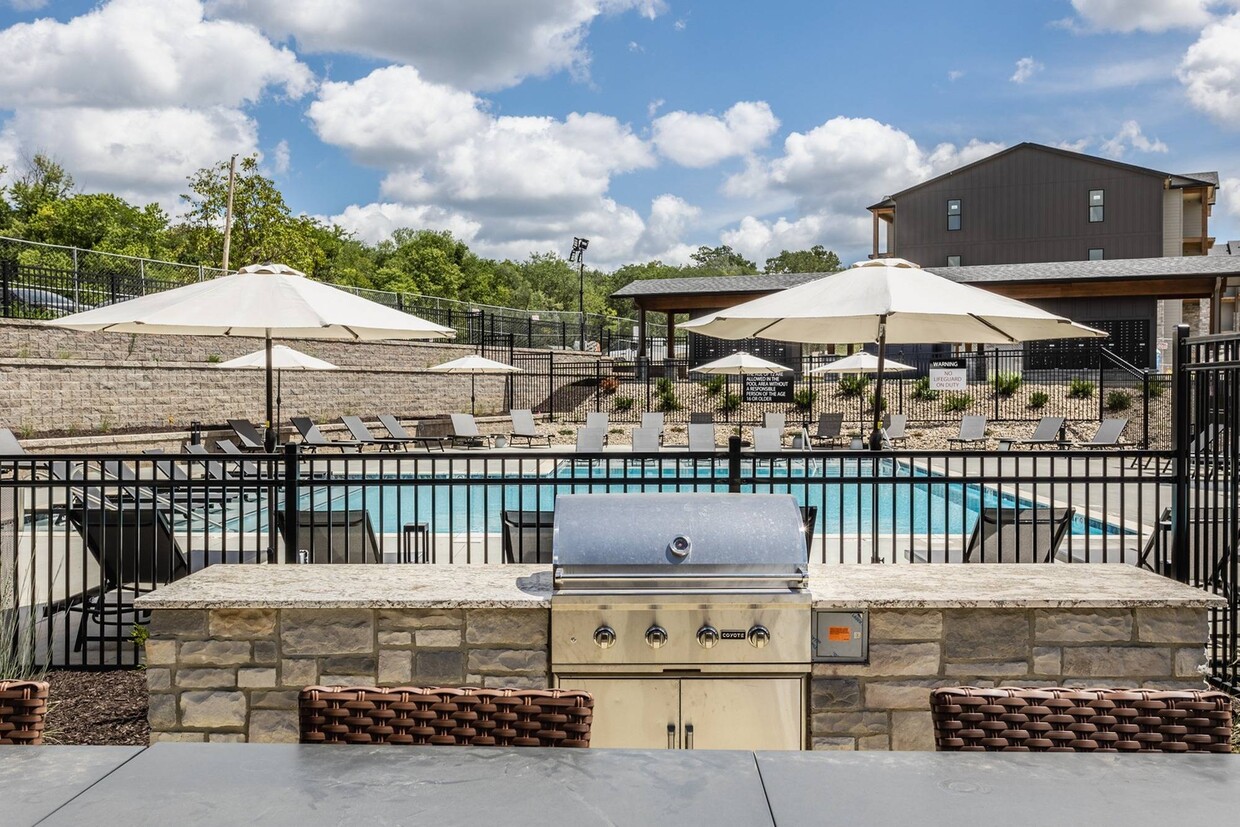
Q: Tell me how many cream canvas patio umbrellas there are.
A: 6